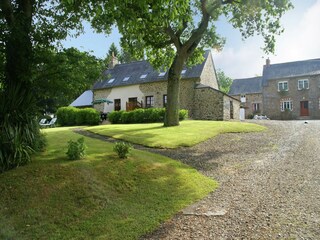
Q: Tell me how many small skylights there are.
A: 5